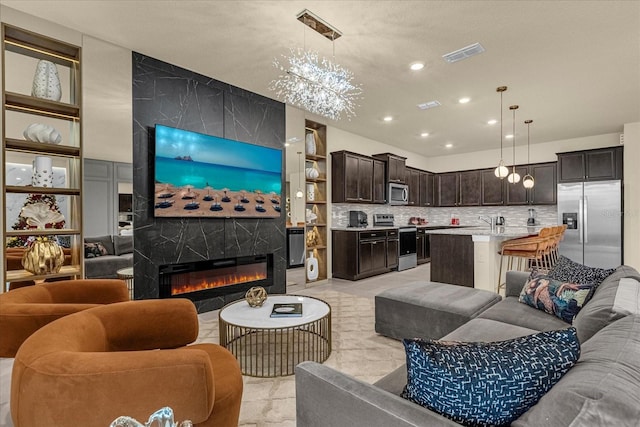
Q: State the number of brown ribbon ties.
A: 0